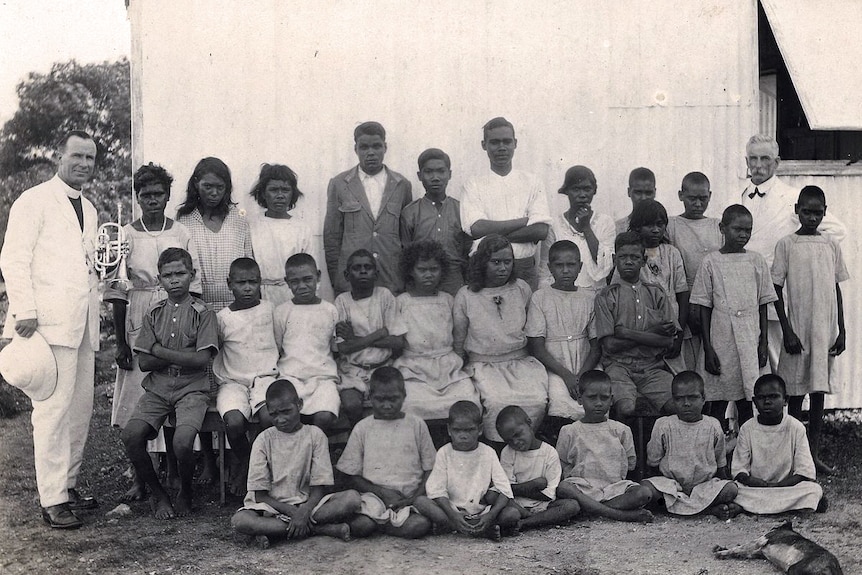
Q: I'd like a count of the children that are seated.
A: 15